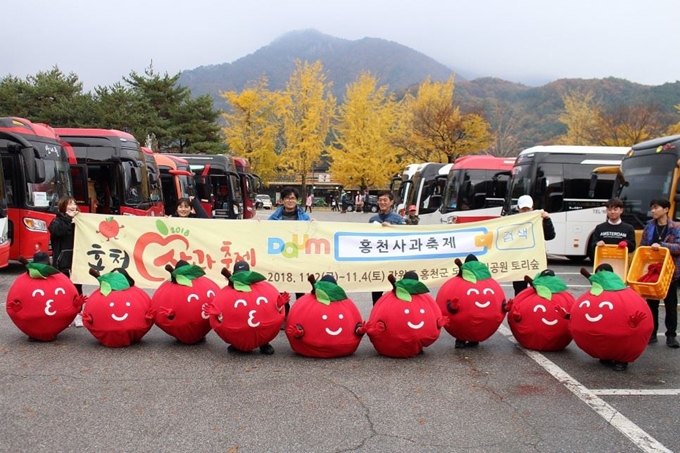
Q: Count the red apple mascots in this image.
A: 9